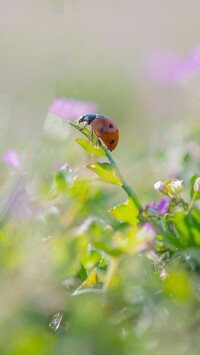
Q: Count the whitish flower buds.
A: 3